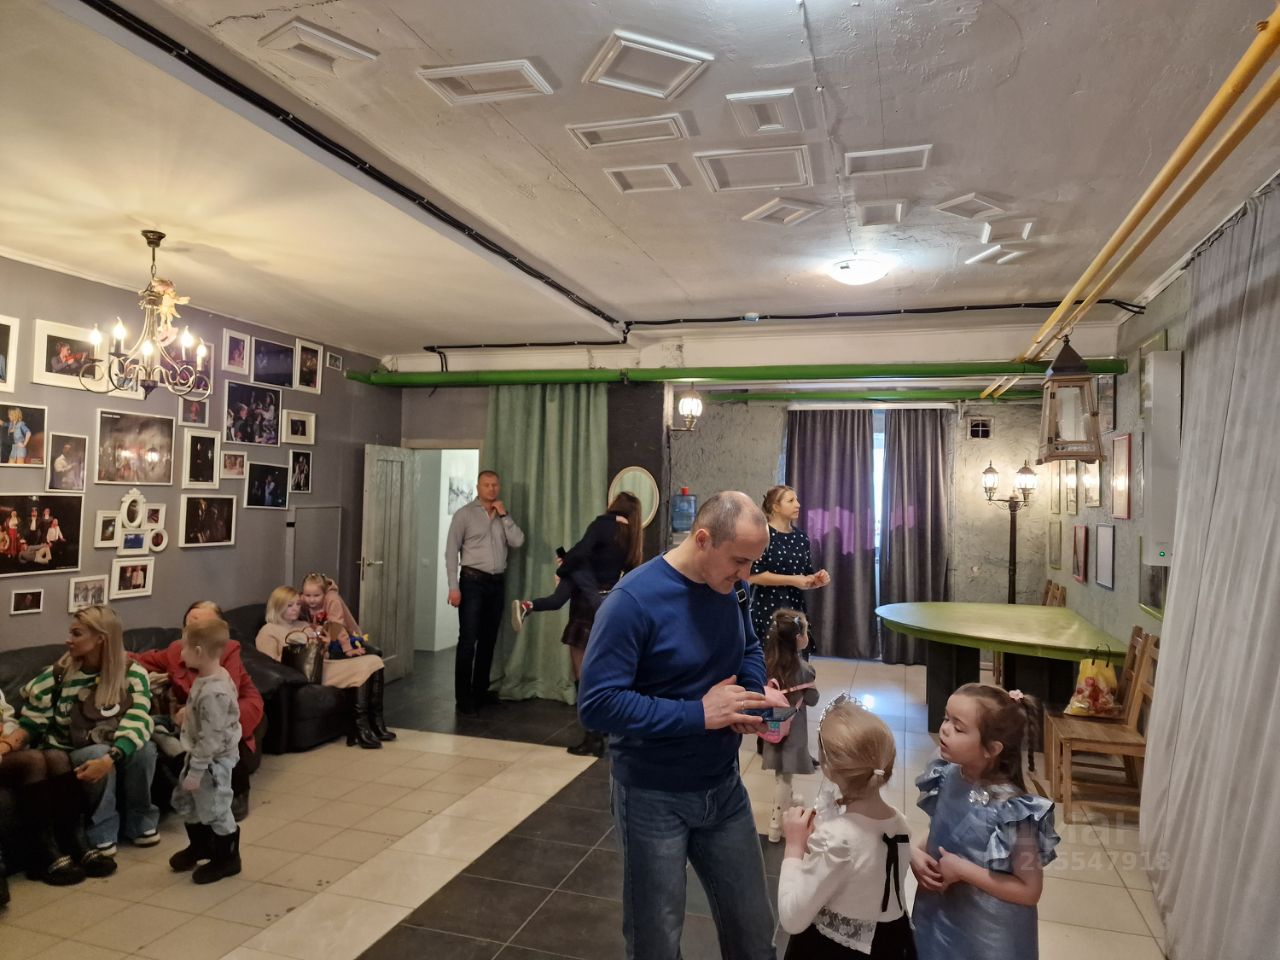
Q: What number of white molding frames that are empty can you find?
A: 13